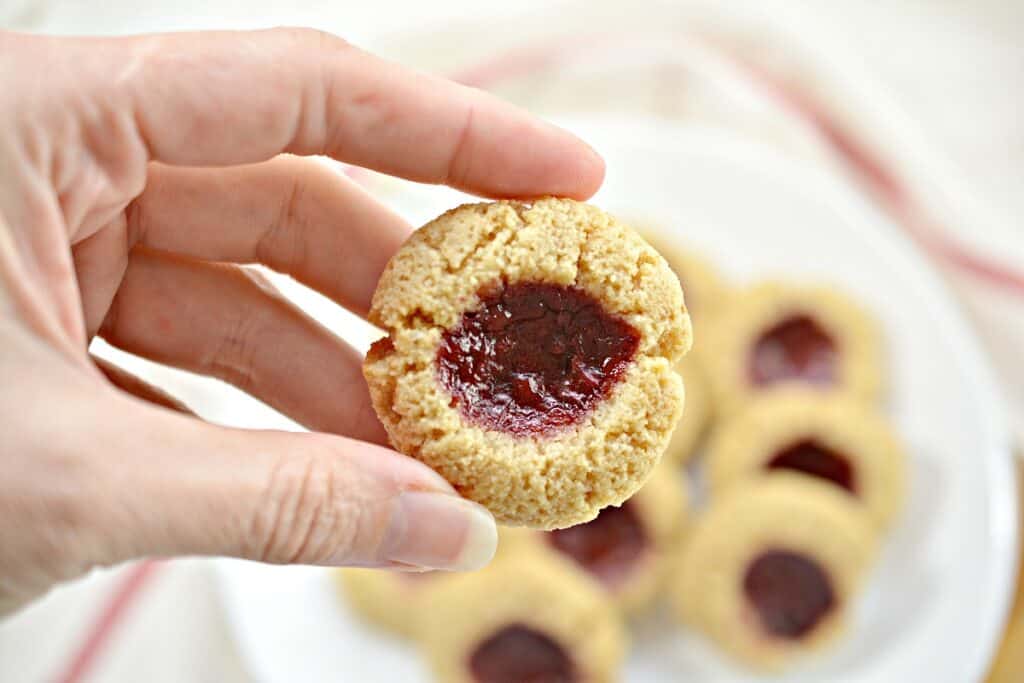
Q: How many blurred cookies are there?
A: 7